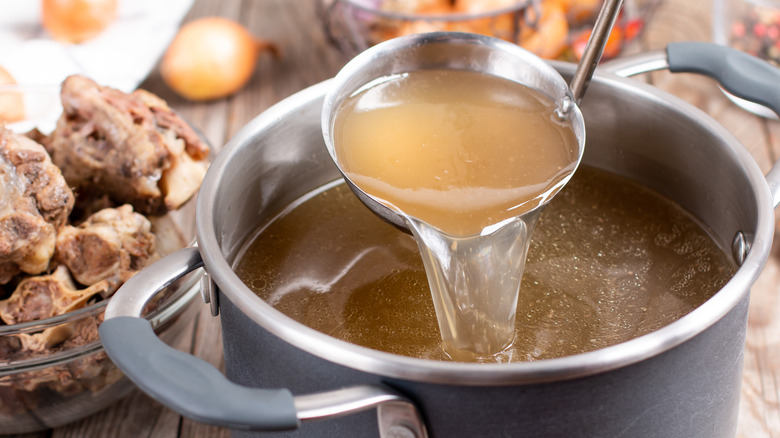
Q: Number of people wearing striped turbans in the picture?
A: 0